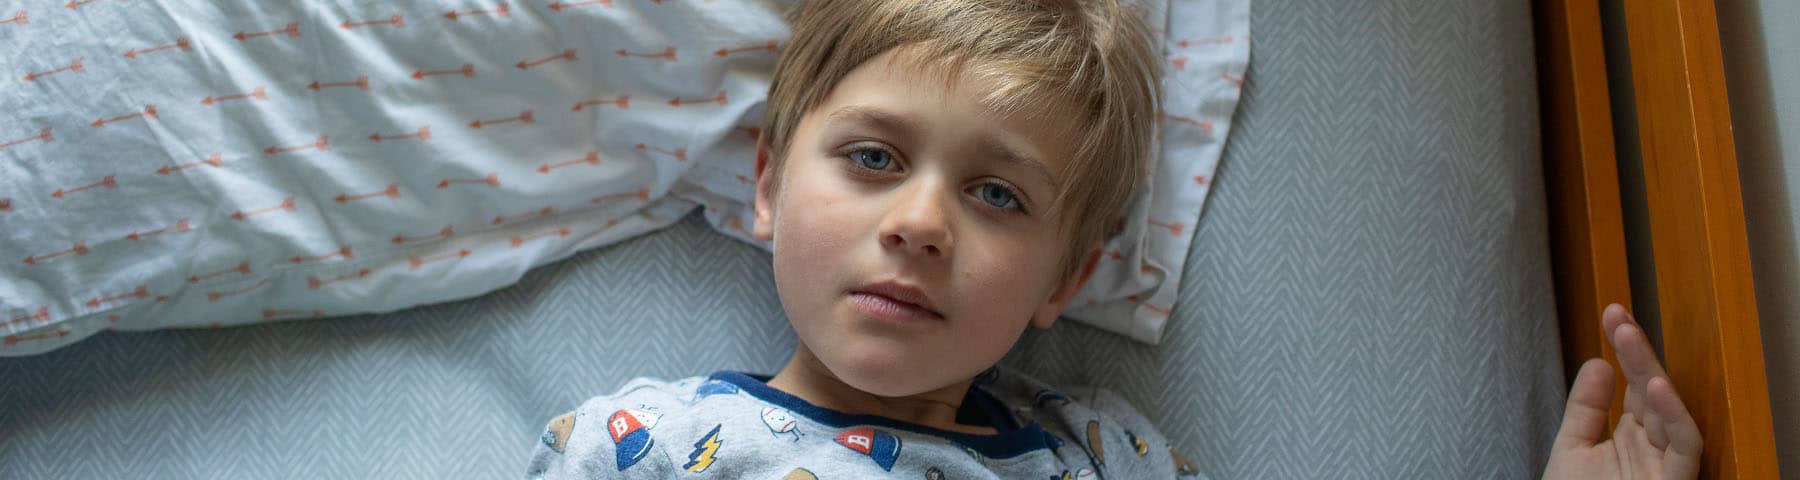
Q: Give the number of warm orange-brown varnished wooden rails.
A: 2